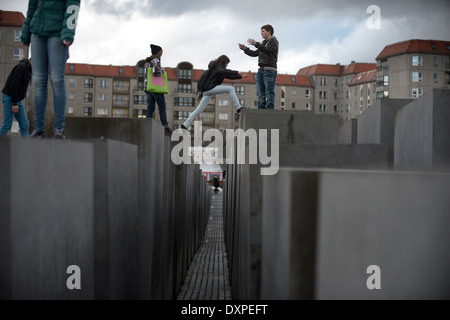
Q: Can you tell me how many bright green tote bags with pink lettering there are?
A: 1